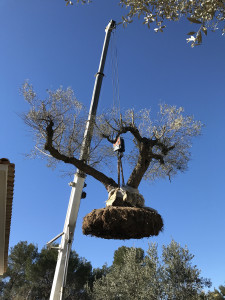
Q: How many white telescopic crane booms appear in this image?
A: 1